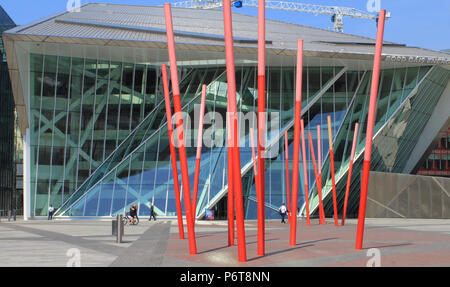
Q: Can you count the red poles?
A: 15